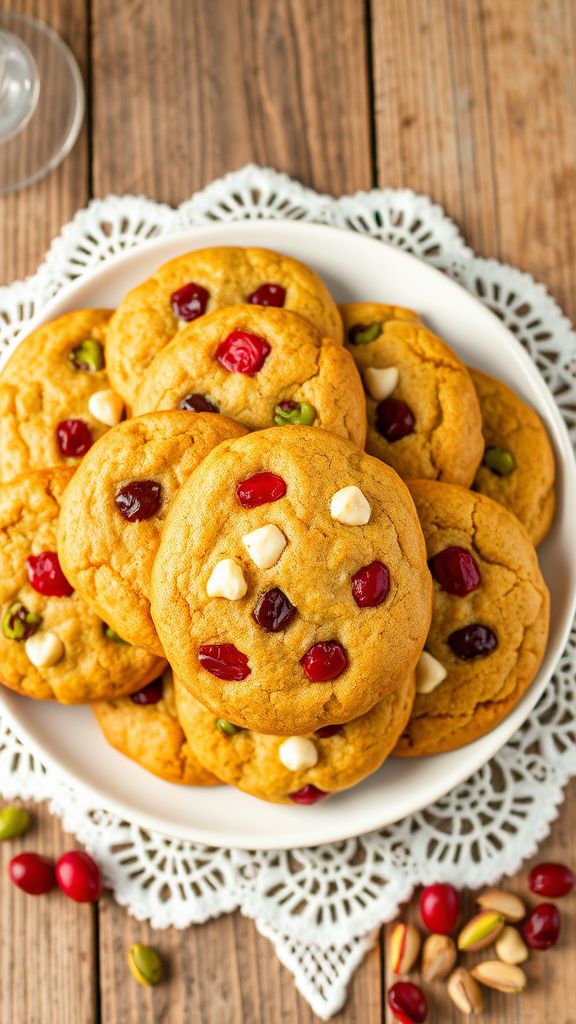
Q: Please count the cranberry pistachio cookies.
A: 11